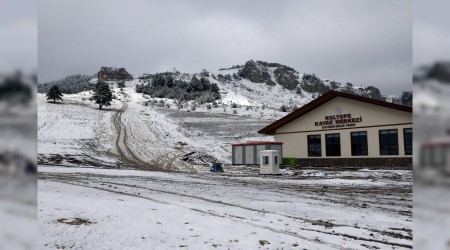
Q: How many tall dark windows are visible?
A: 5